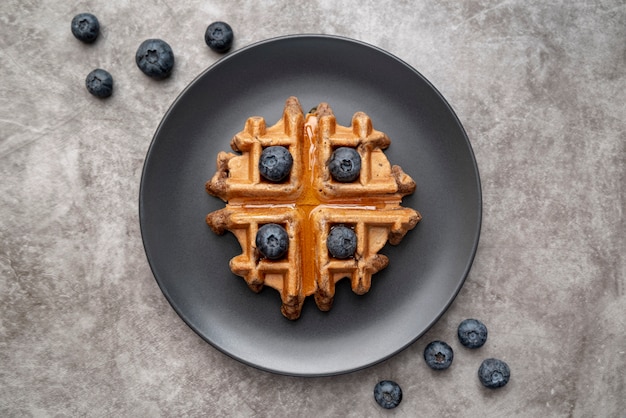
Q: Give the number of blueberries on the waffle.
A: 4